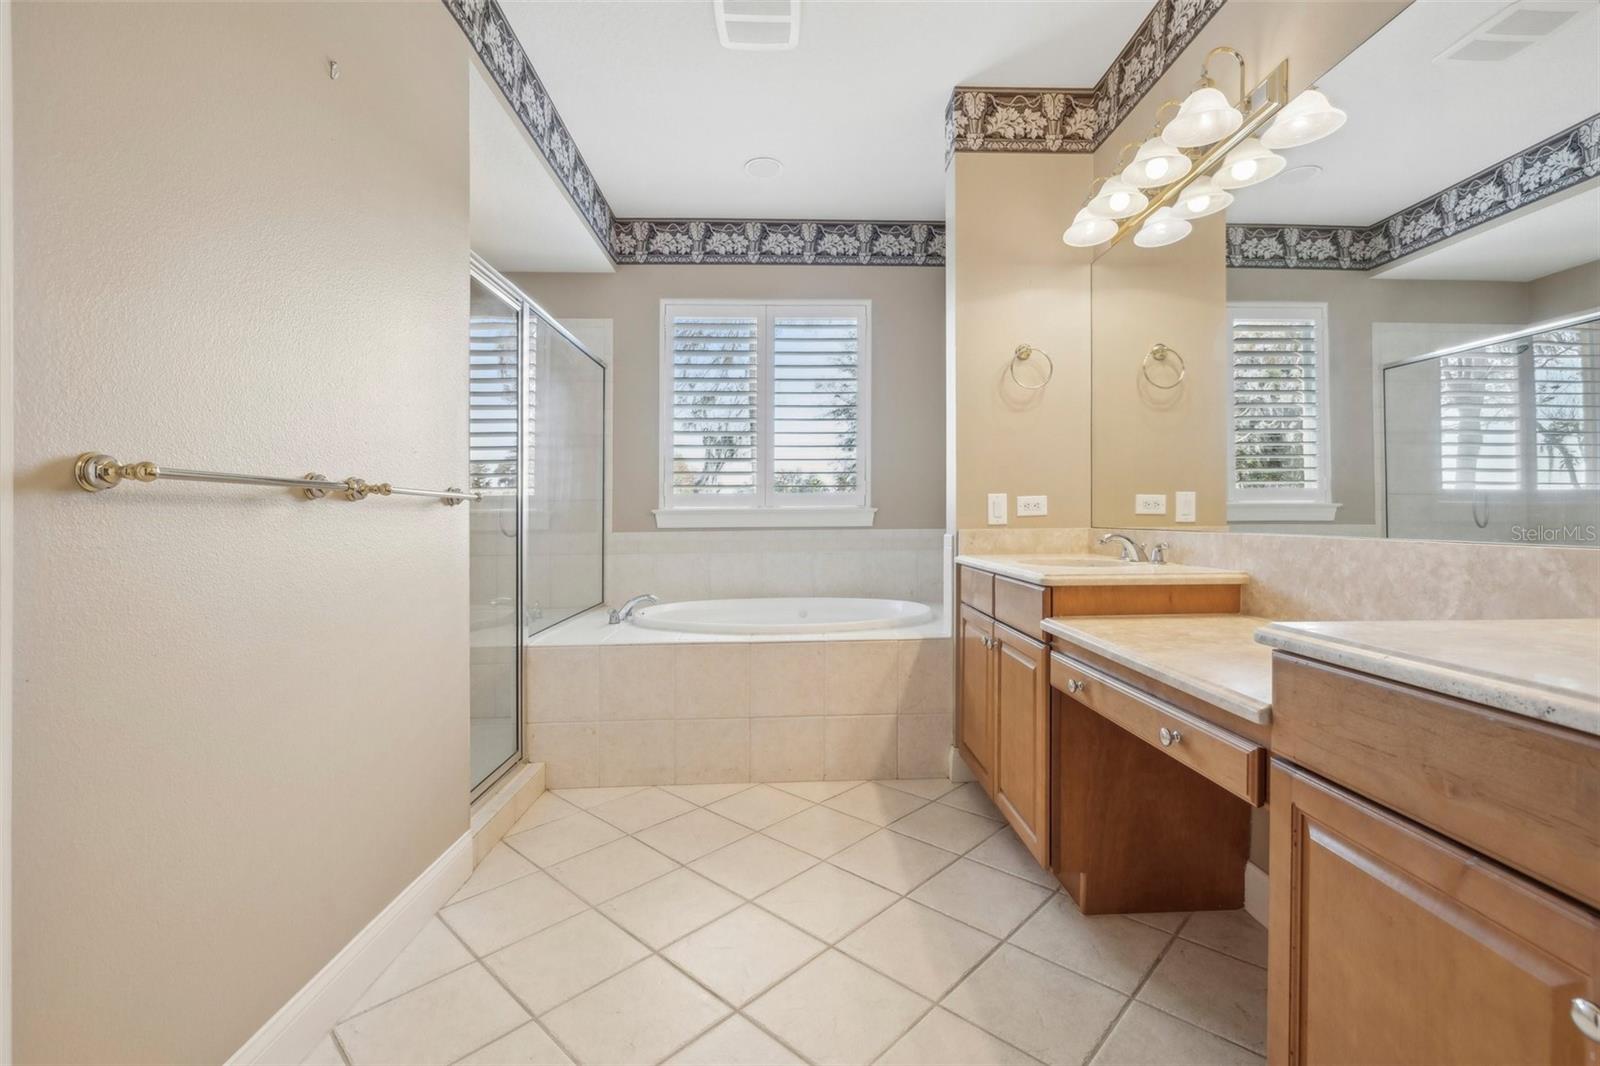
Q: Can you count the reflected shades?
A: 4